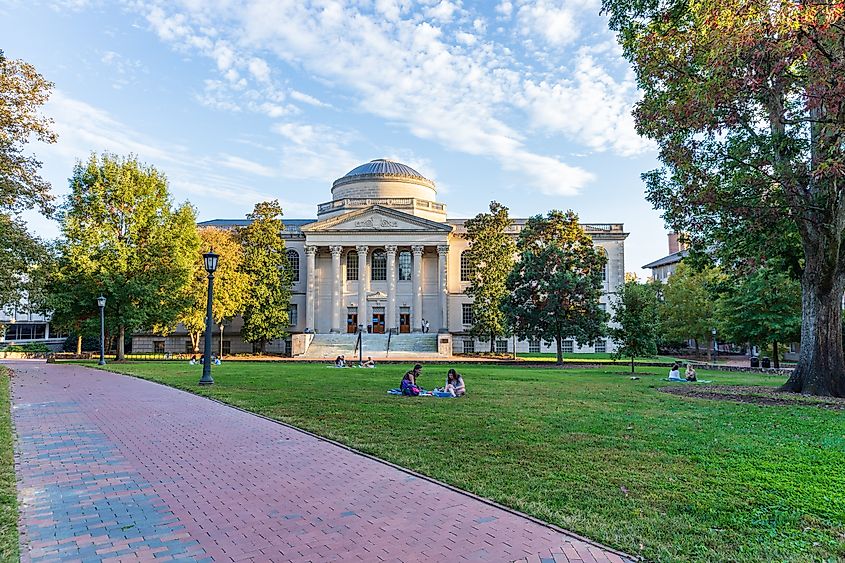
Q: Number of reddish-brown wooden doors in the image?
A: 3